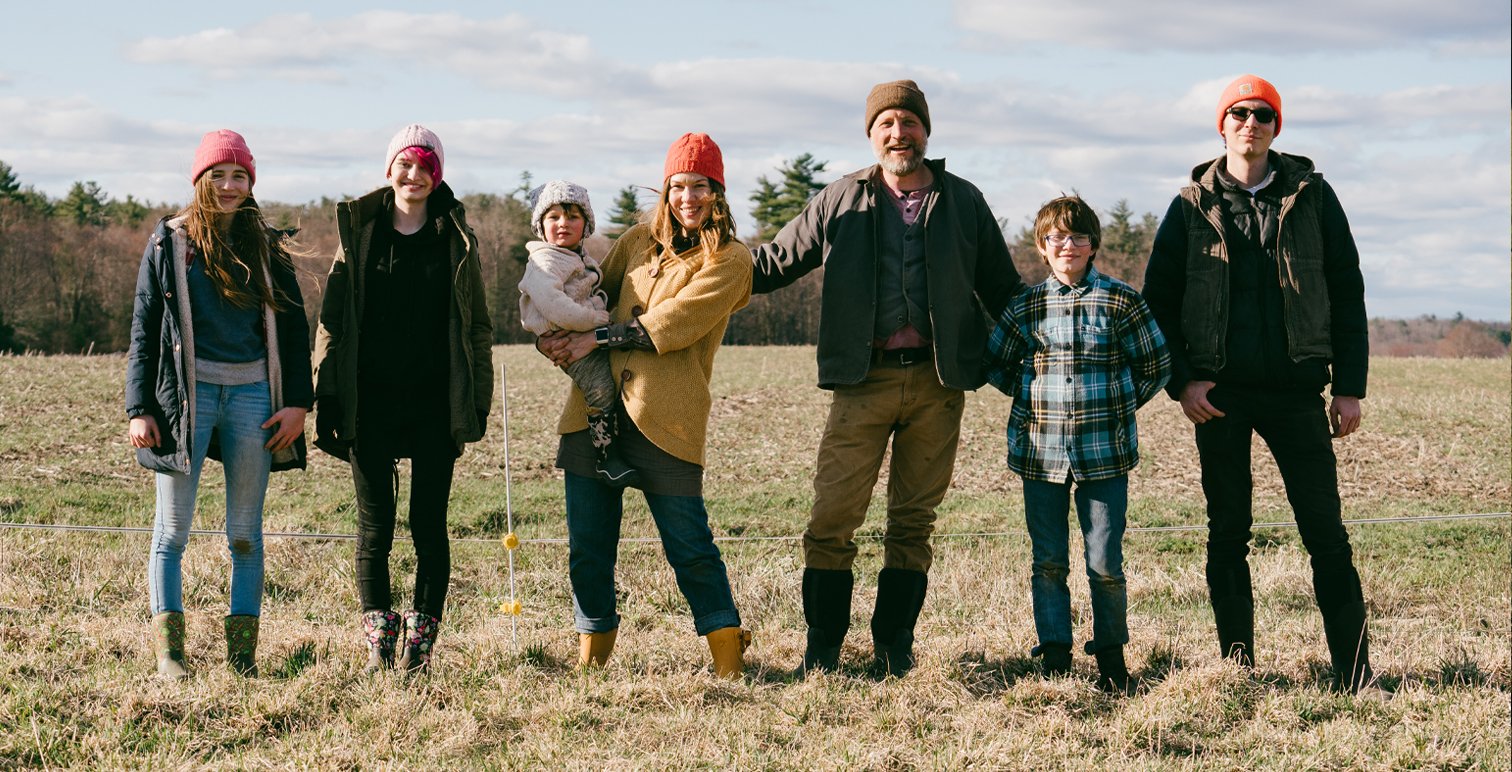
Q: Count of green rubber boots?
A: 2